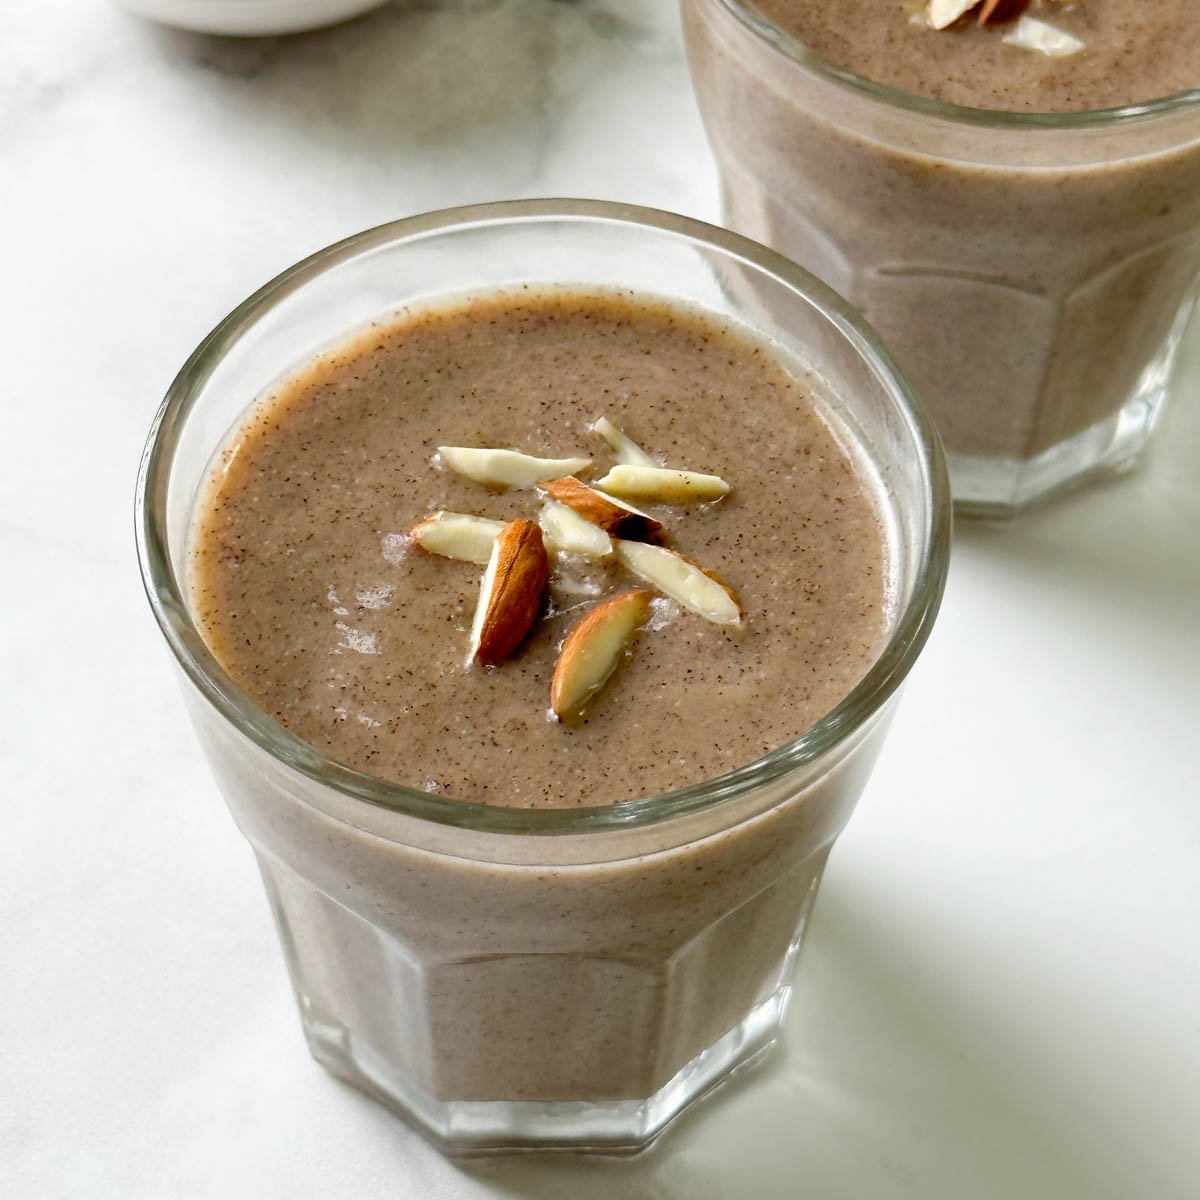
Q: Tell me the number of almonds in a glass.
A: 9